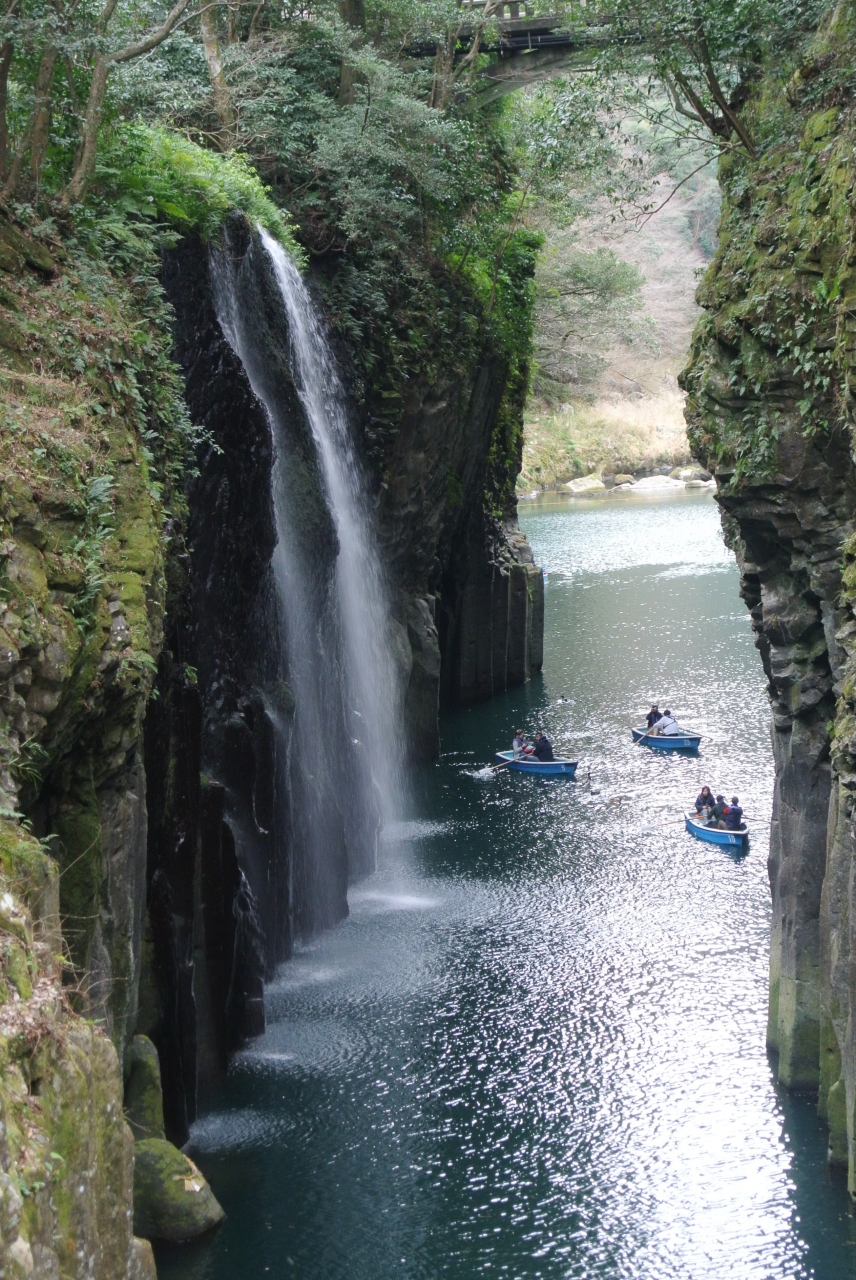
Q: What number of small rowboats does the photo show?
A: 3